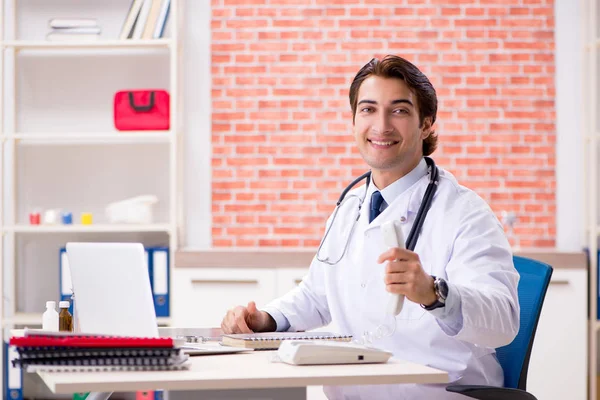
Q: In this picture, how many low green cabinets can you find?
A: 0